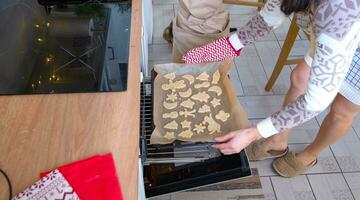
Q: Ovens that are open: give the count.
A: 1